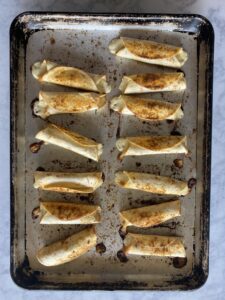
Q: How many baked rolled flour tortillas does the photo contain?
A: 13